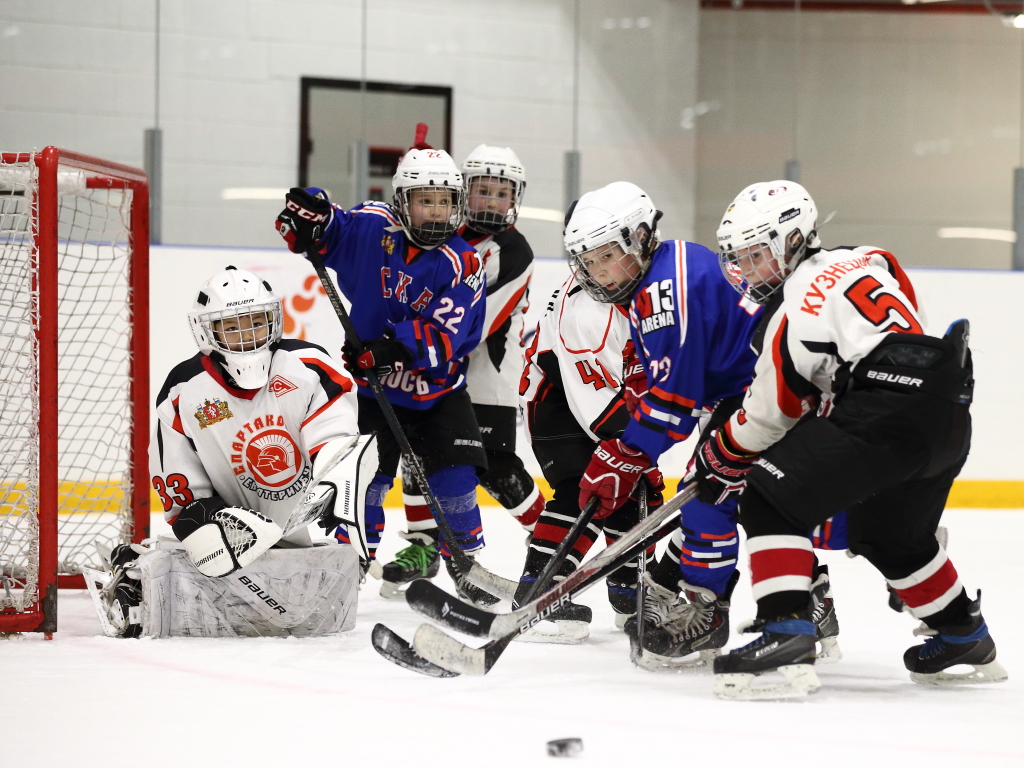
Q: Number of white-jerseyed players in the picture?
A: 4